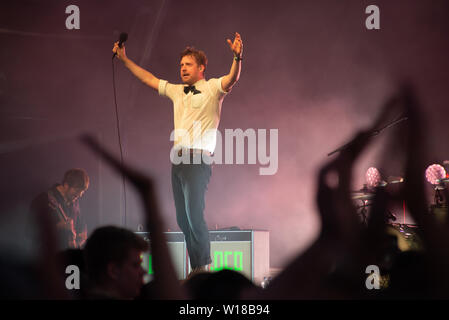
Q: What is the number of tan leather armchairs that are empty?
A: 0